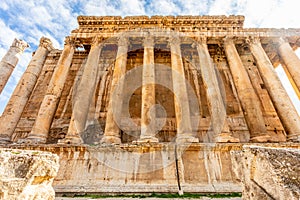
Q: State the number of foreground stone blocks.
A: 2